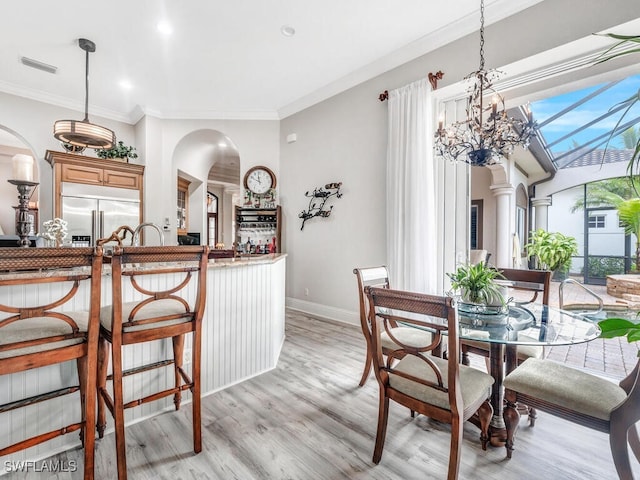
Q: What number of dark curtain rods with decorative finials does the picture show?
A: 1